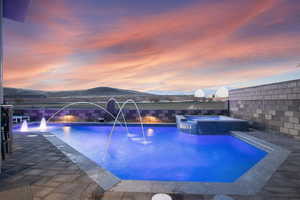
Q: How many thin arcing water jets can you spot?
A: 3